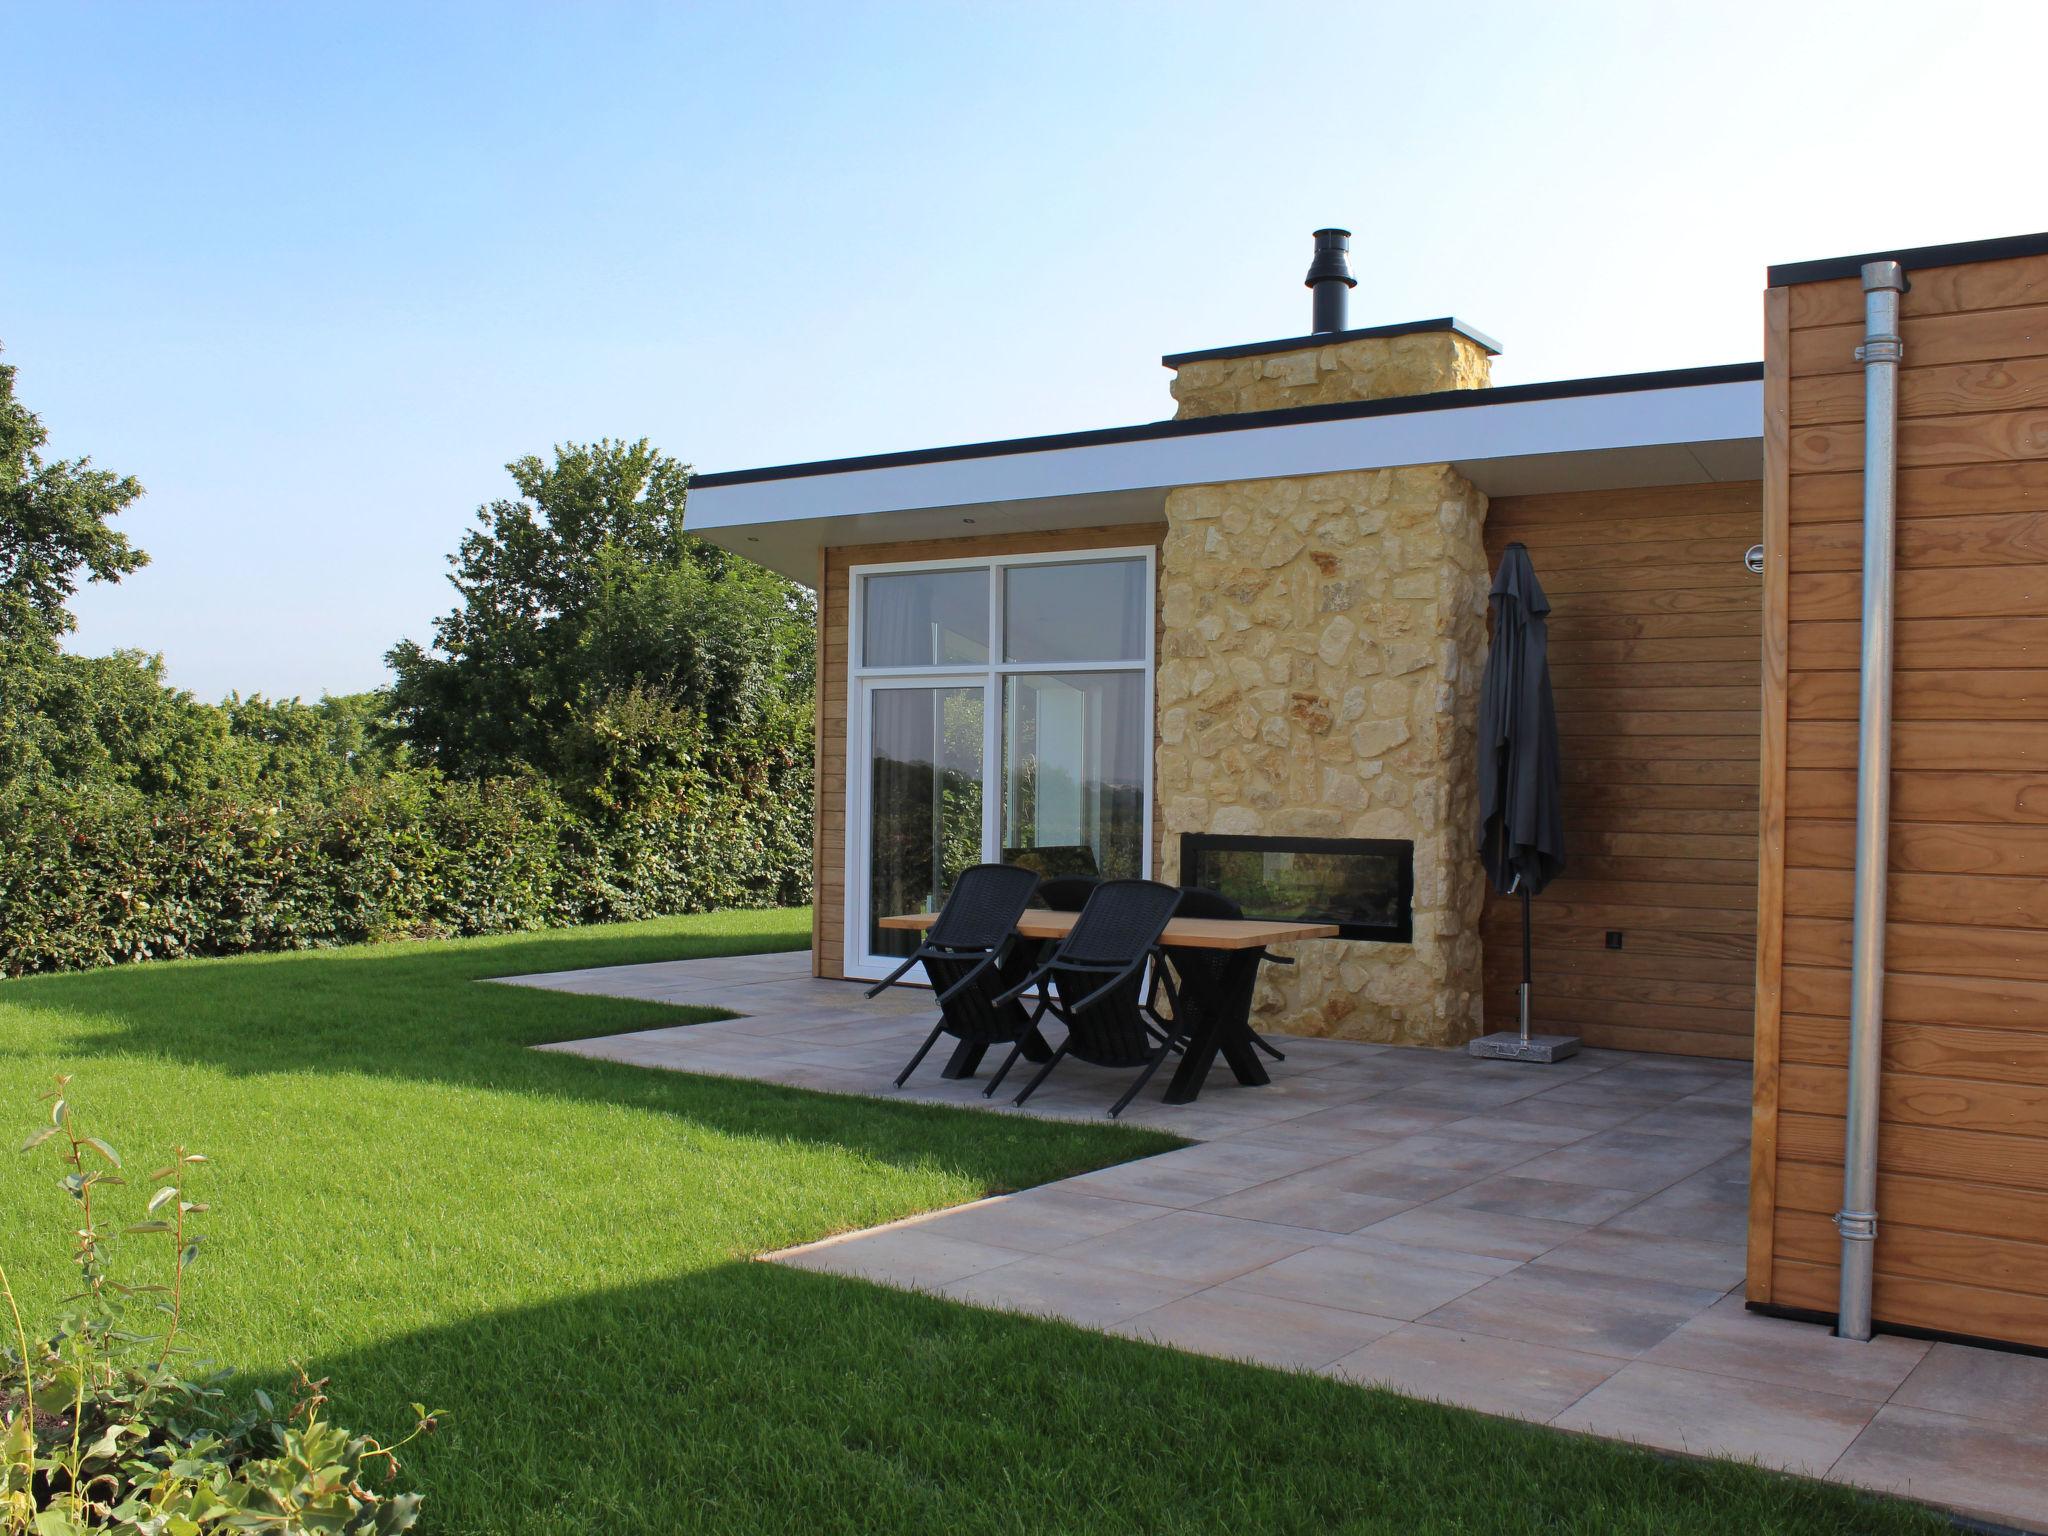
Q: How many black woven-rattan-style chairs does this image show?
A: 4